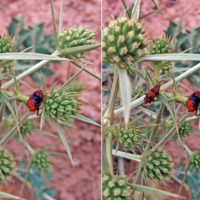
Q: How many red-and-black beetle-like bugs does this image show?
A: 3